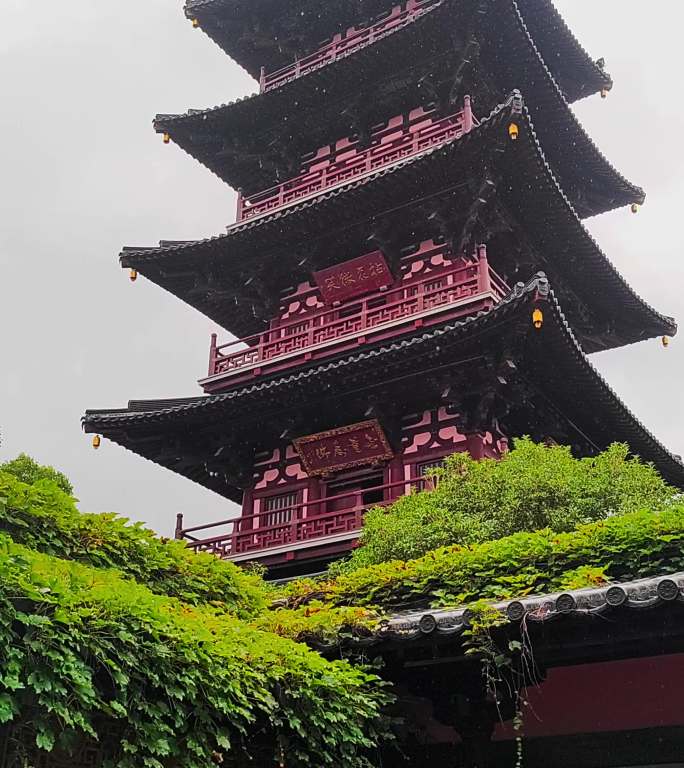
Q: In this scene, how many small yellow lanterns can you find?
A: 9